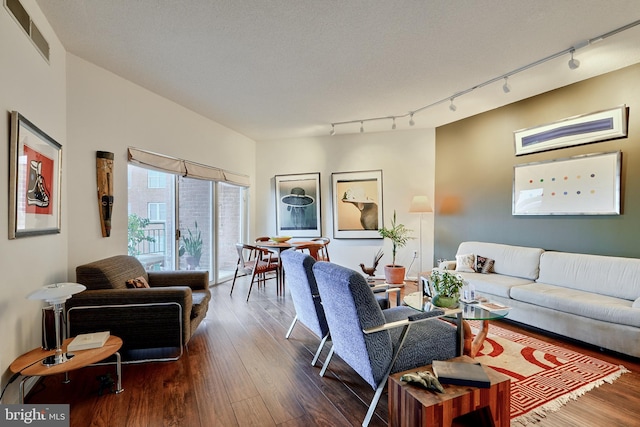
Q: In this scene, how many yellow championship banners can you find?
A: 0